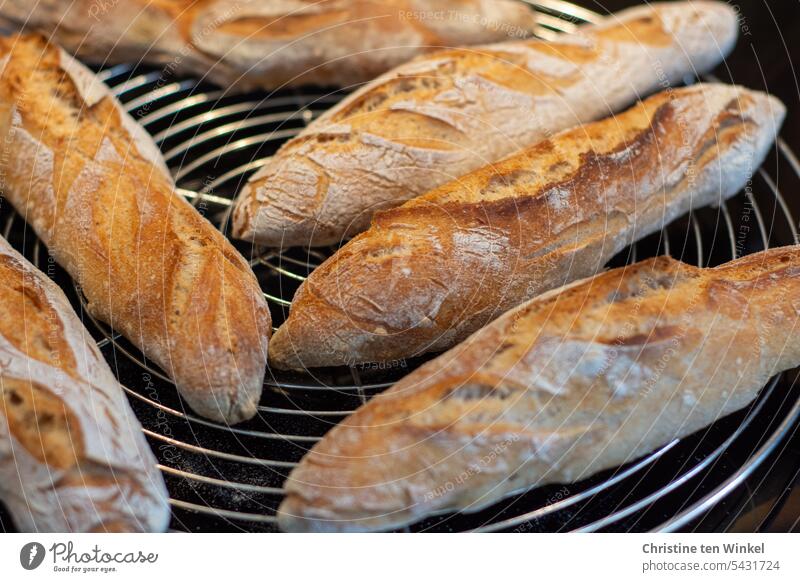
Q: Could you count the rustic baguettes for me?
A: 6